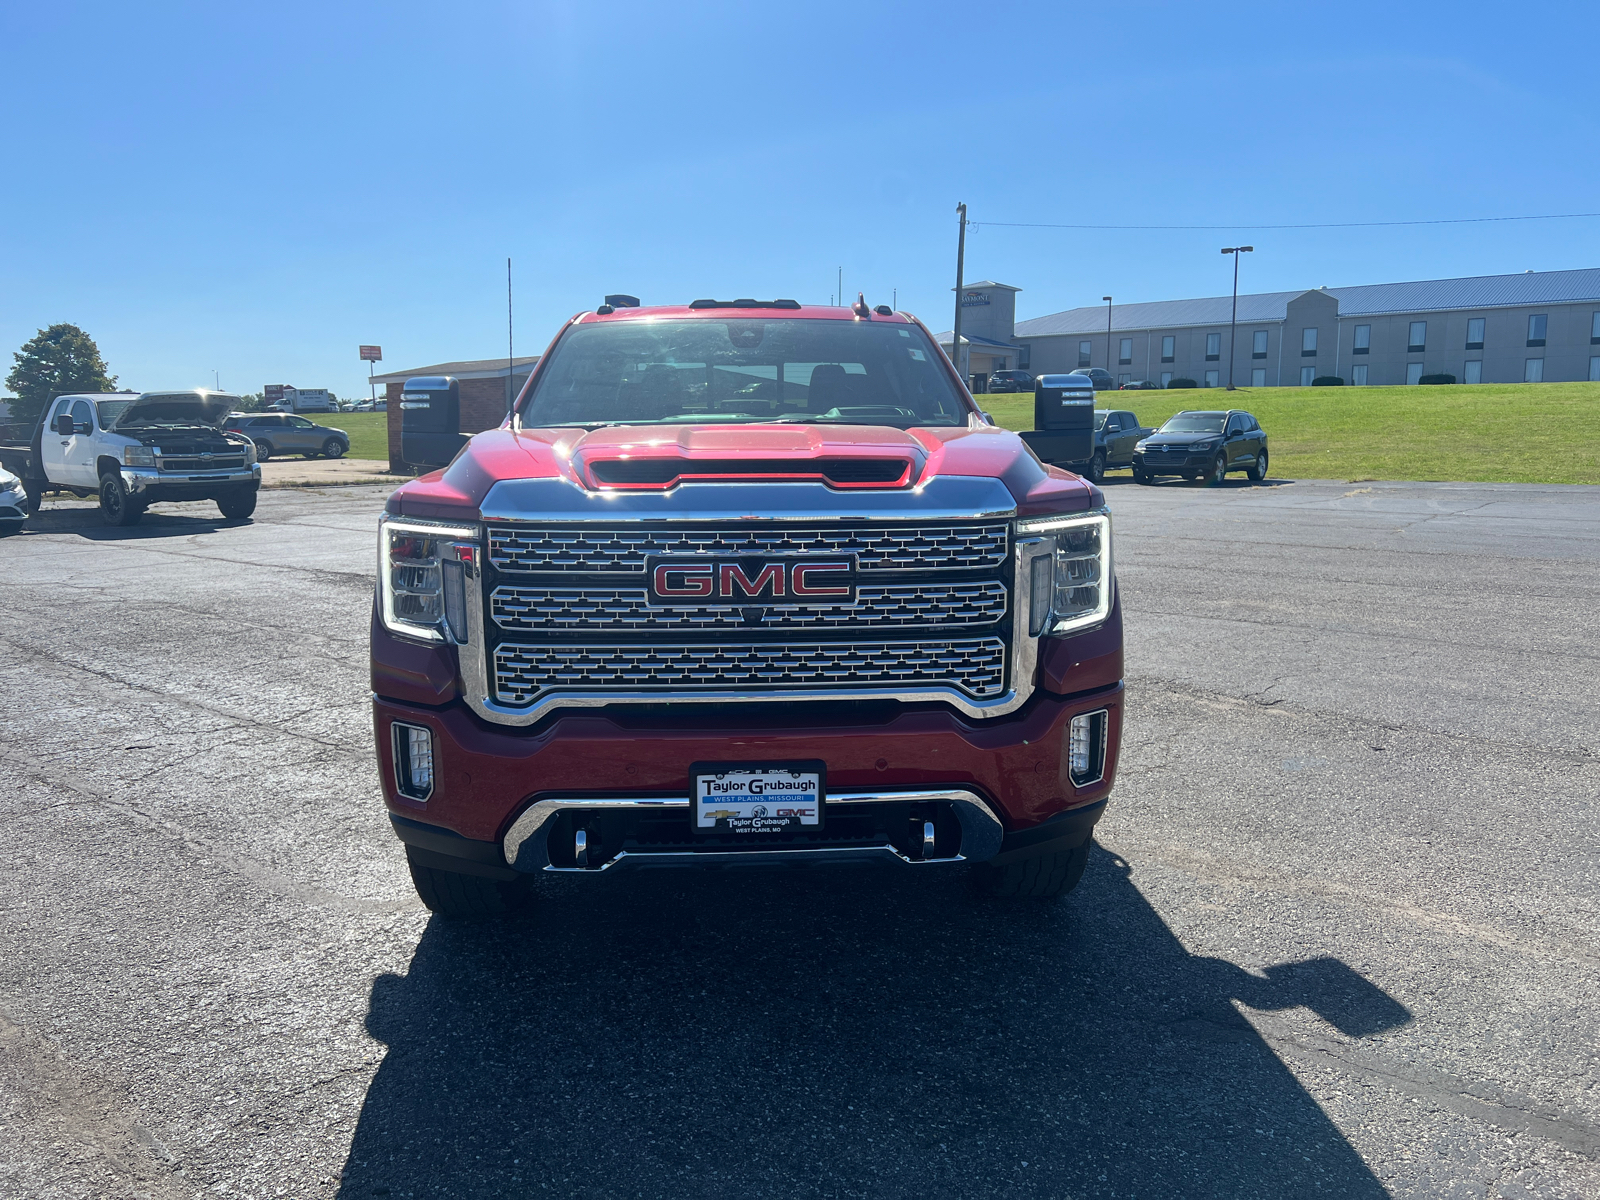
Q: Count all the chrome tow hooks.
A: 2